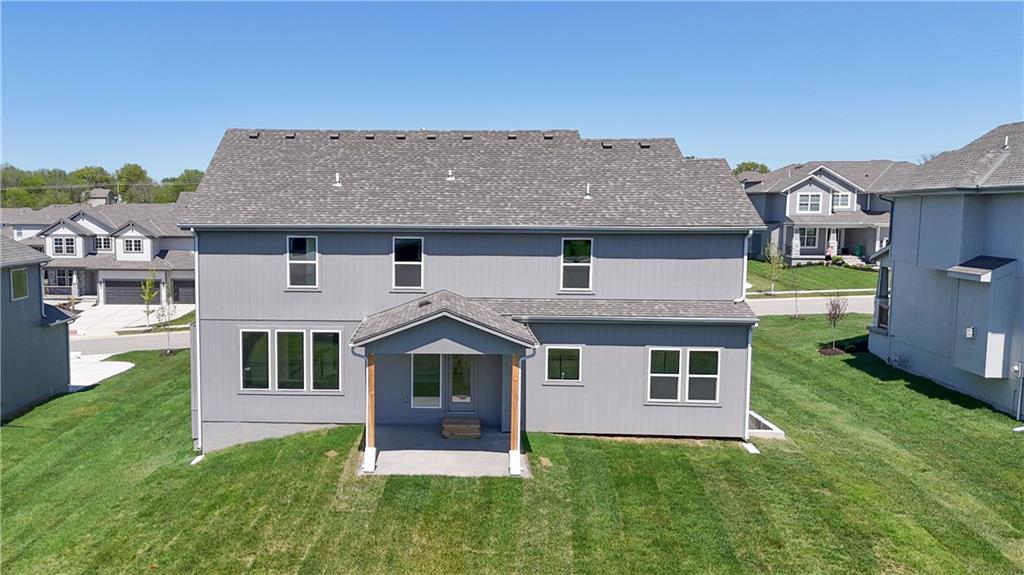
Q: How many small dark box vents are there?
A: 11